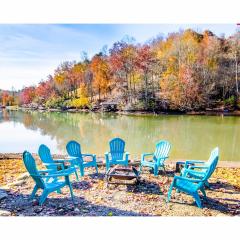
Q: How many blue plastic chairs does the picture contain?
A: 7